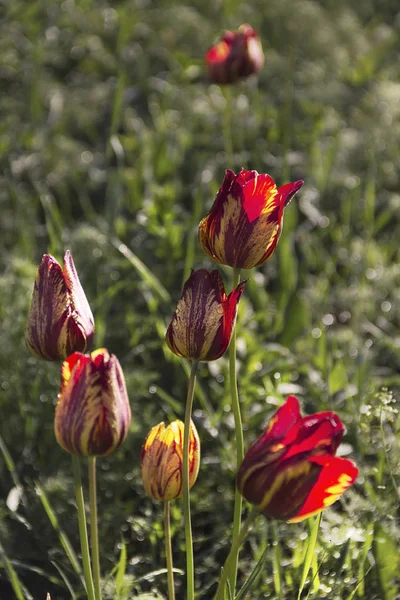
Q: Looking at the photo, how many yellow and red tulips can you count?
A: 7